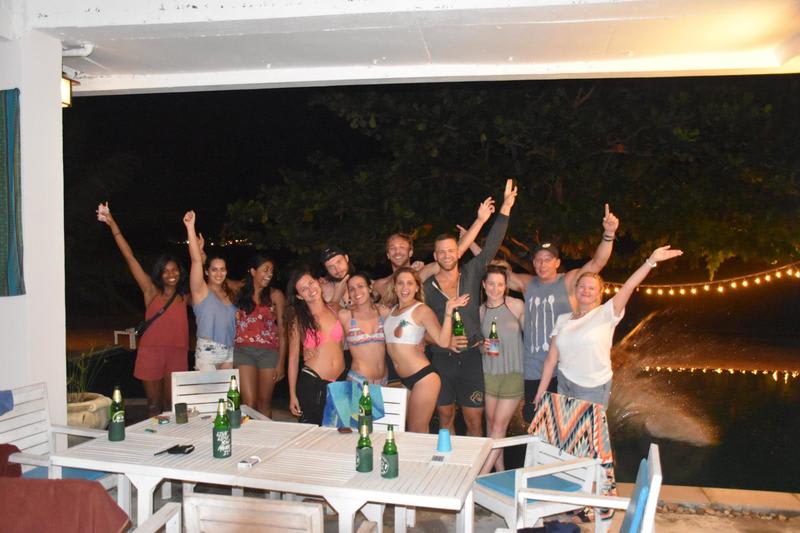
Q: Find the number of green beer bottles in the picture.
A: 8